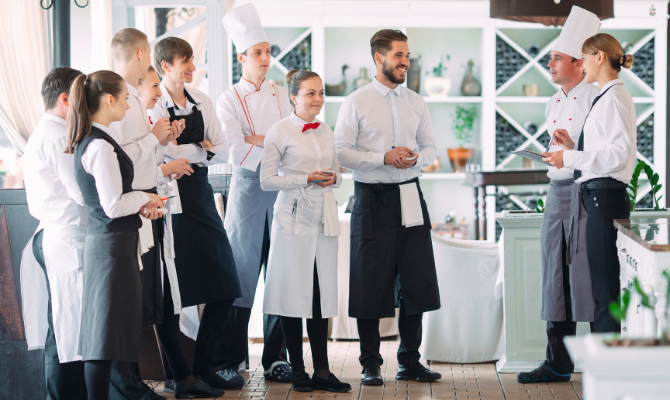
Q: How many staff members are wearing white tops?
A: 10